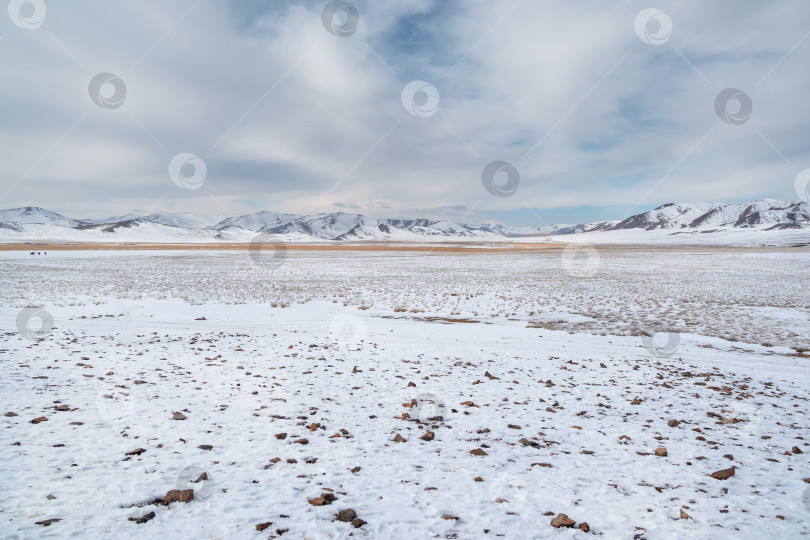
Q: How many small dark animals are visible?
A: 3